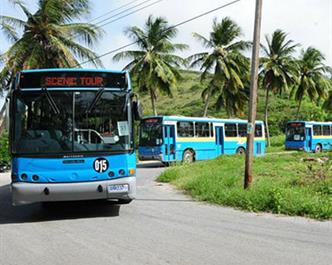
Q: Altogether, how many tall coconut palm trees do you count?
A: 5